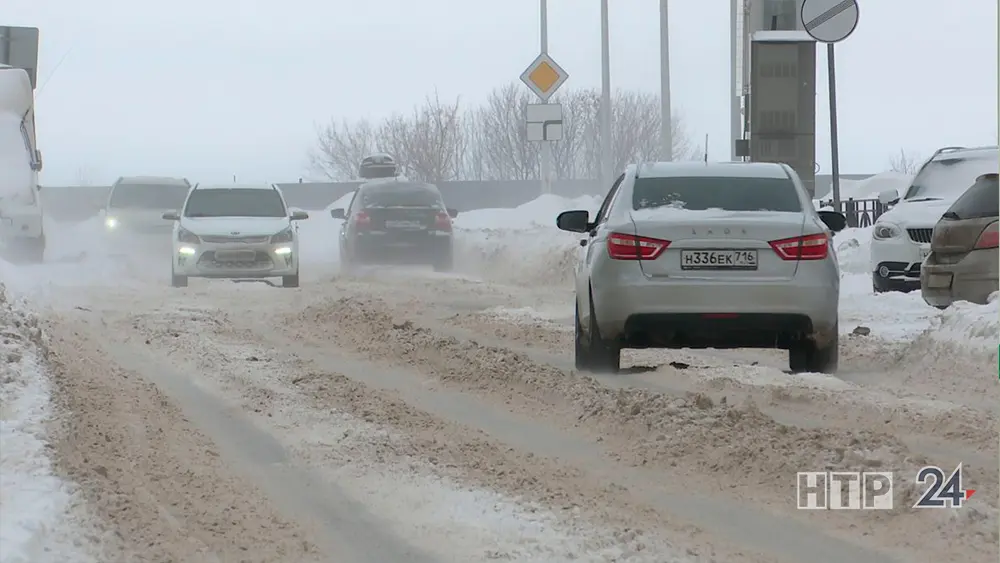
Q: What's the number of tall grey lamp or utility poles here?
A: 3